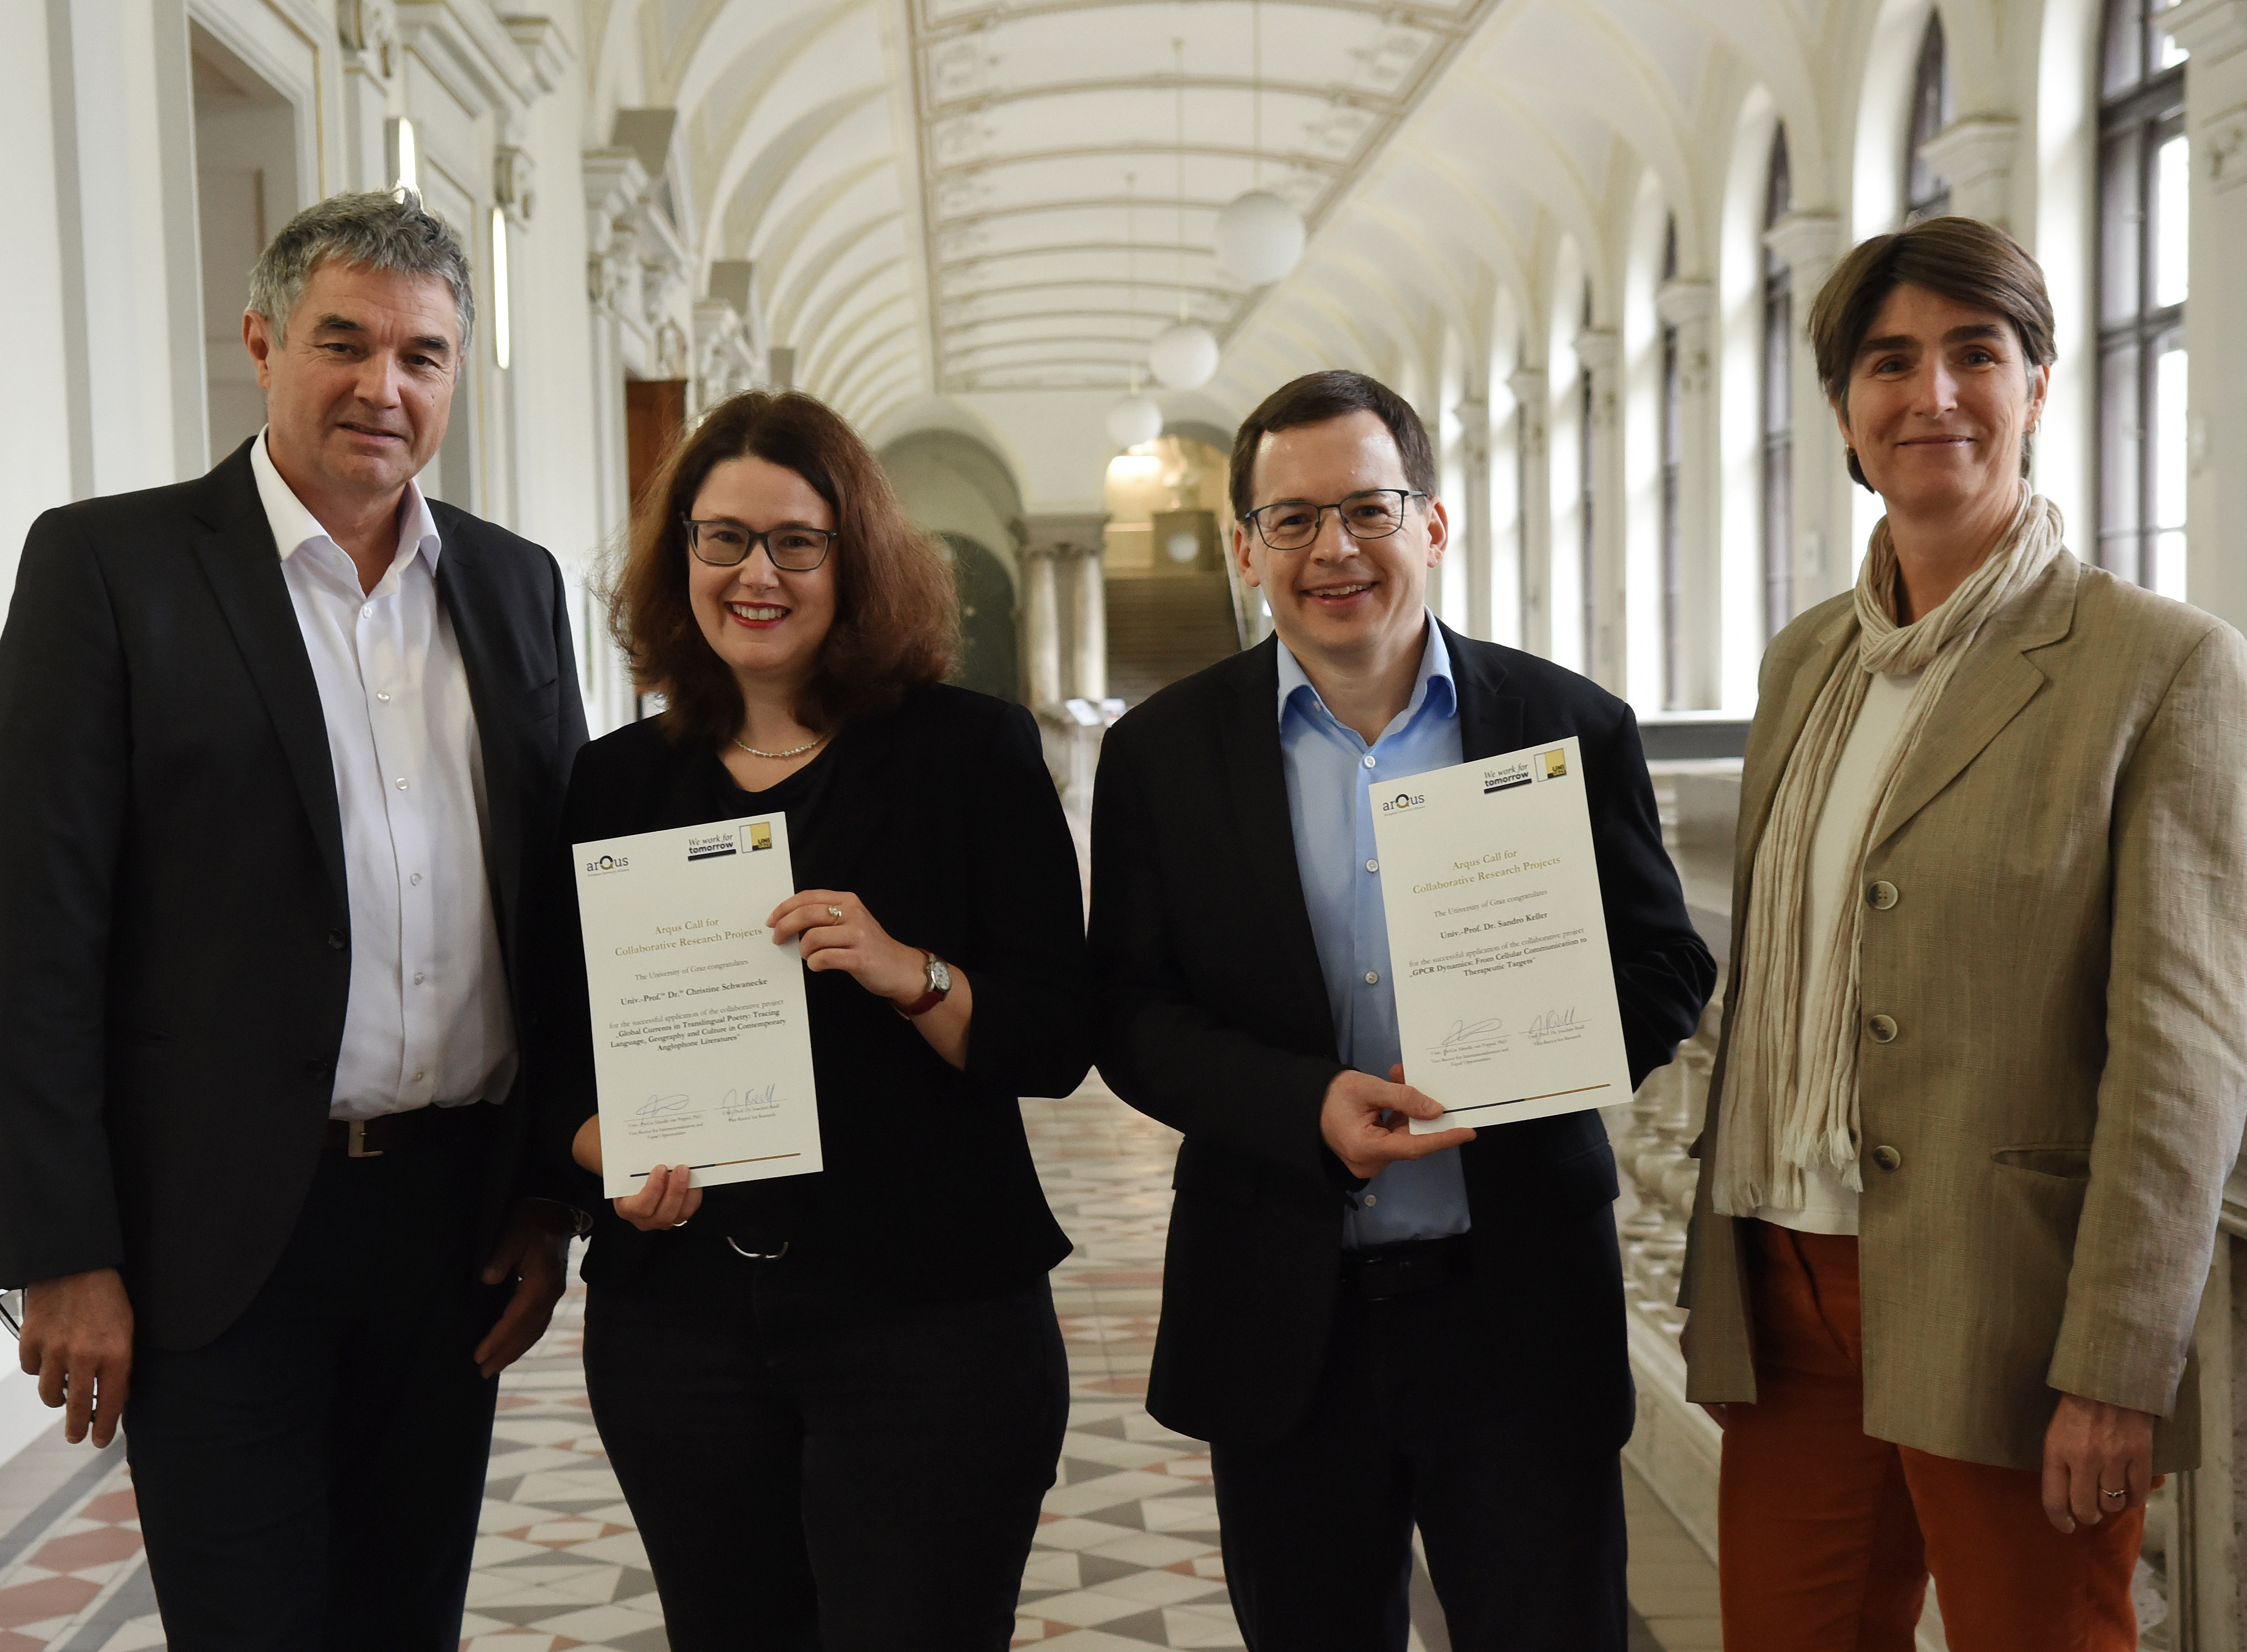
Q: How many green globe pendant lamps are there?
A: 0